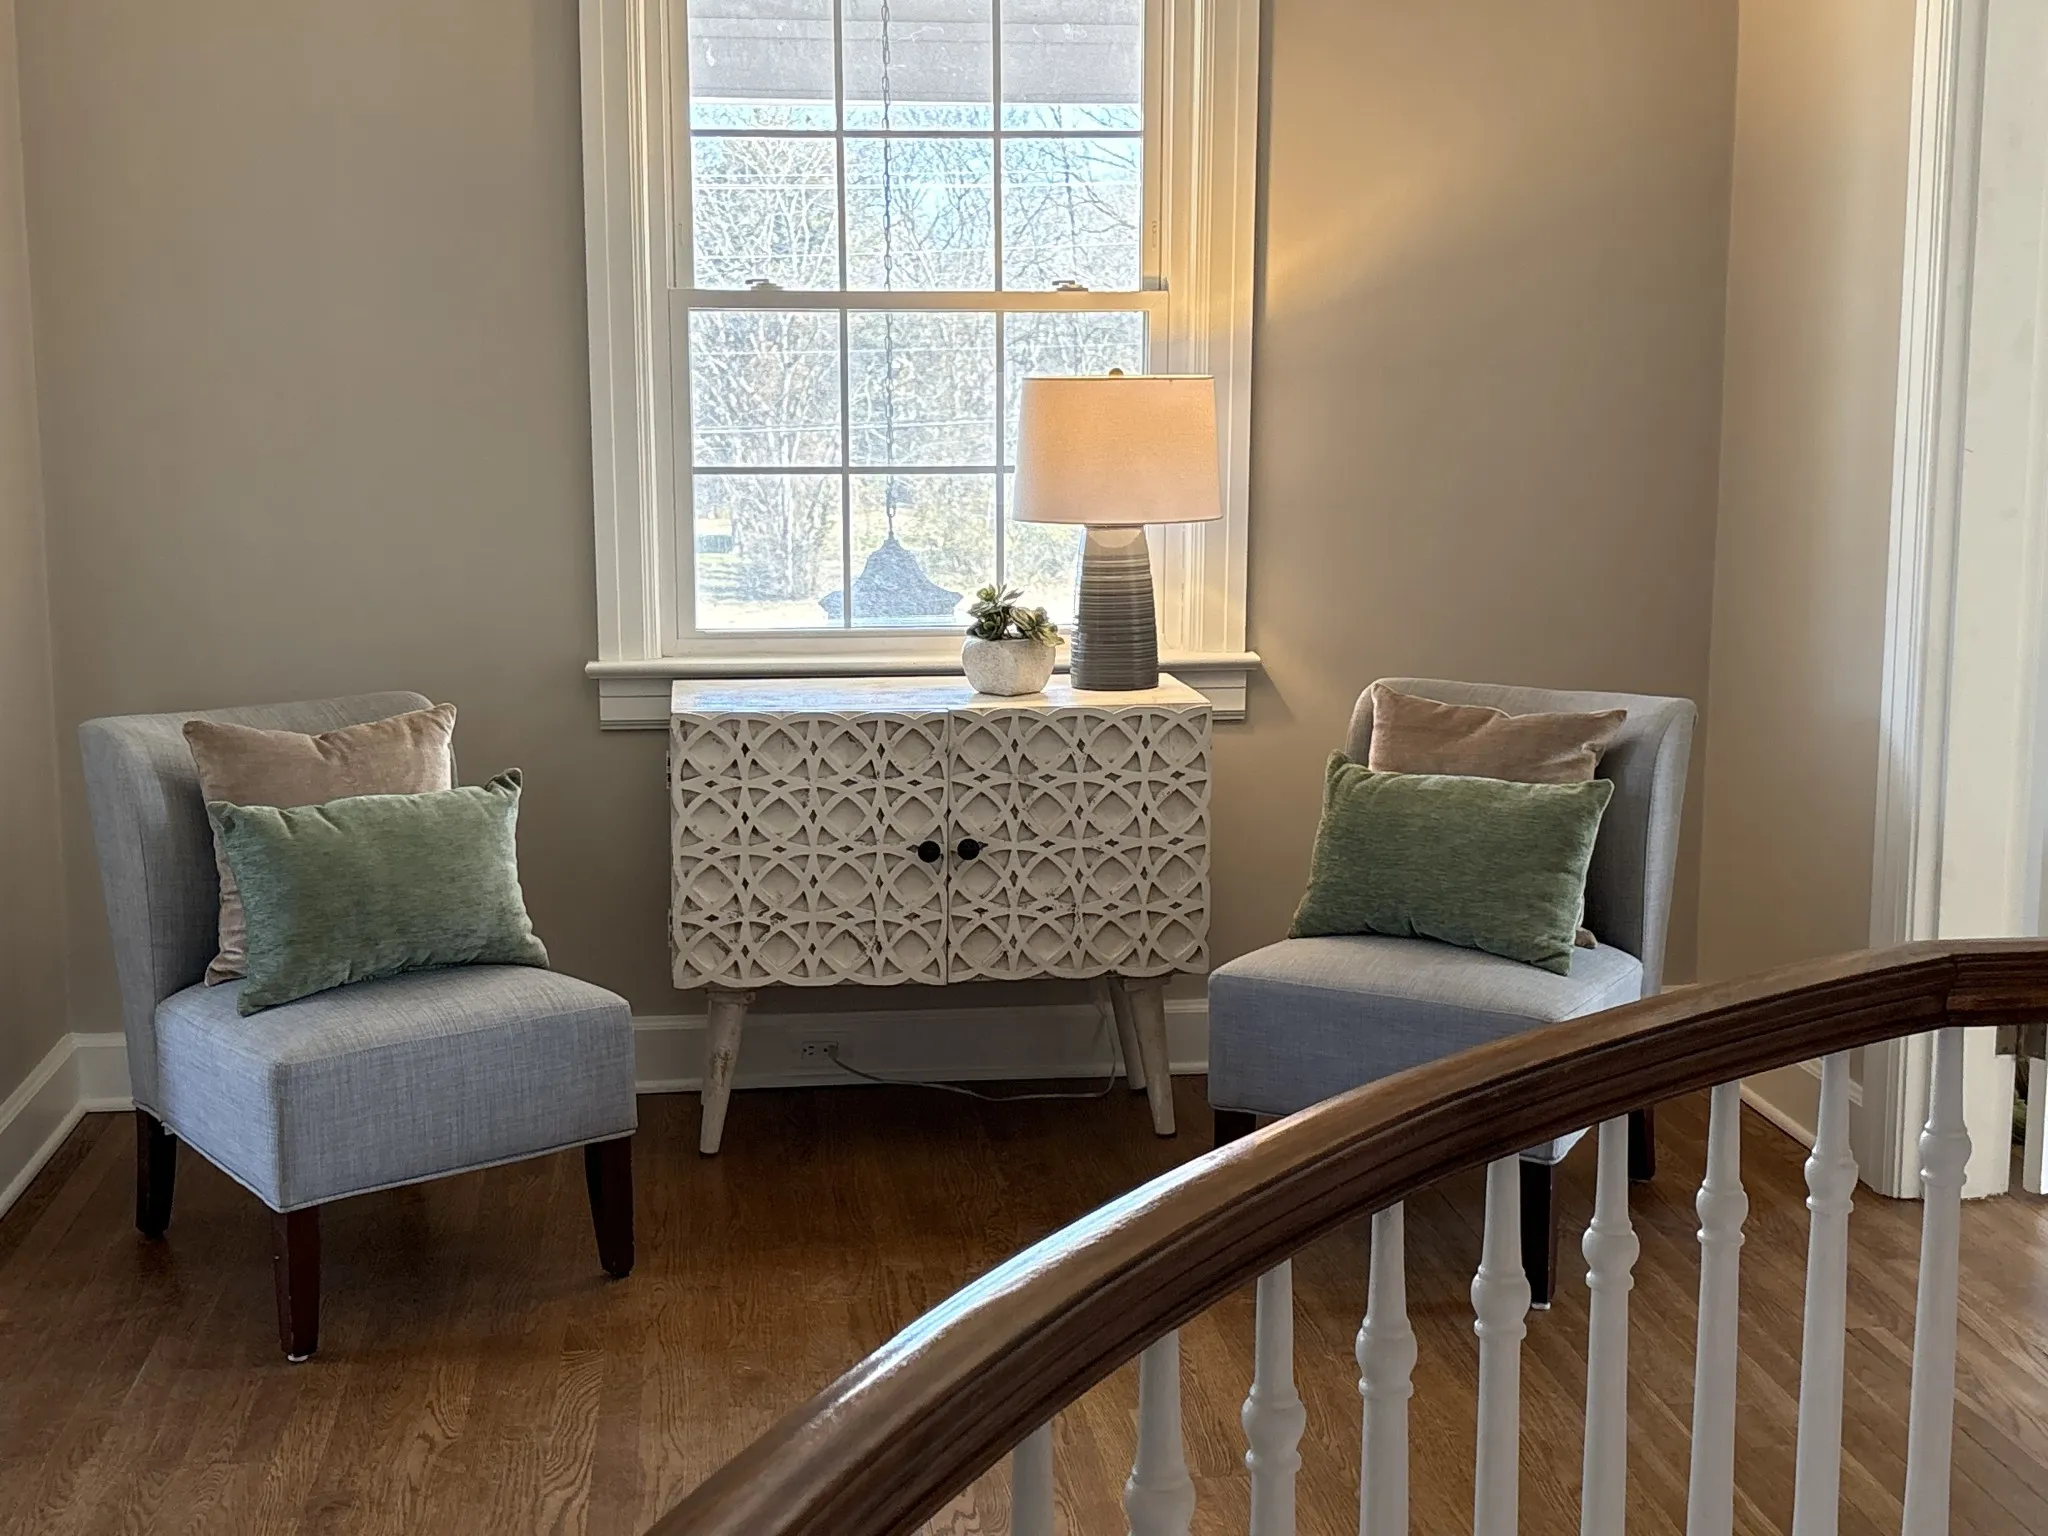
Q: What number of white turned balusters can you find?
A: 9